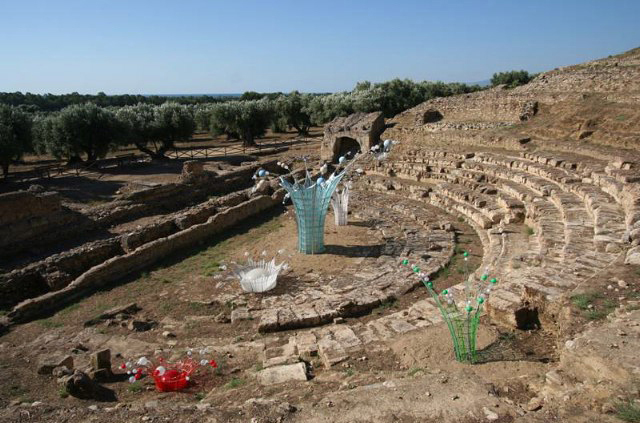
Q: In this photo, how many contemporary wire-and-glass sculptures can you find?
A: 5